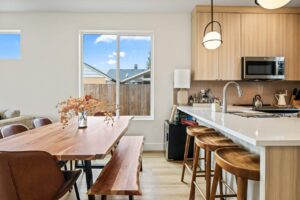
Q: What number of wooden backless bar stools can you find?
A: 3